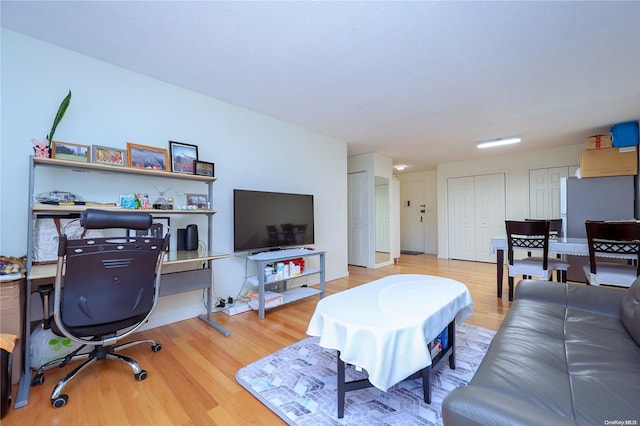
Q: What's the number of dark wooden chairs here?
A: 3